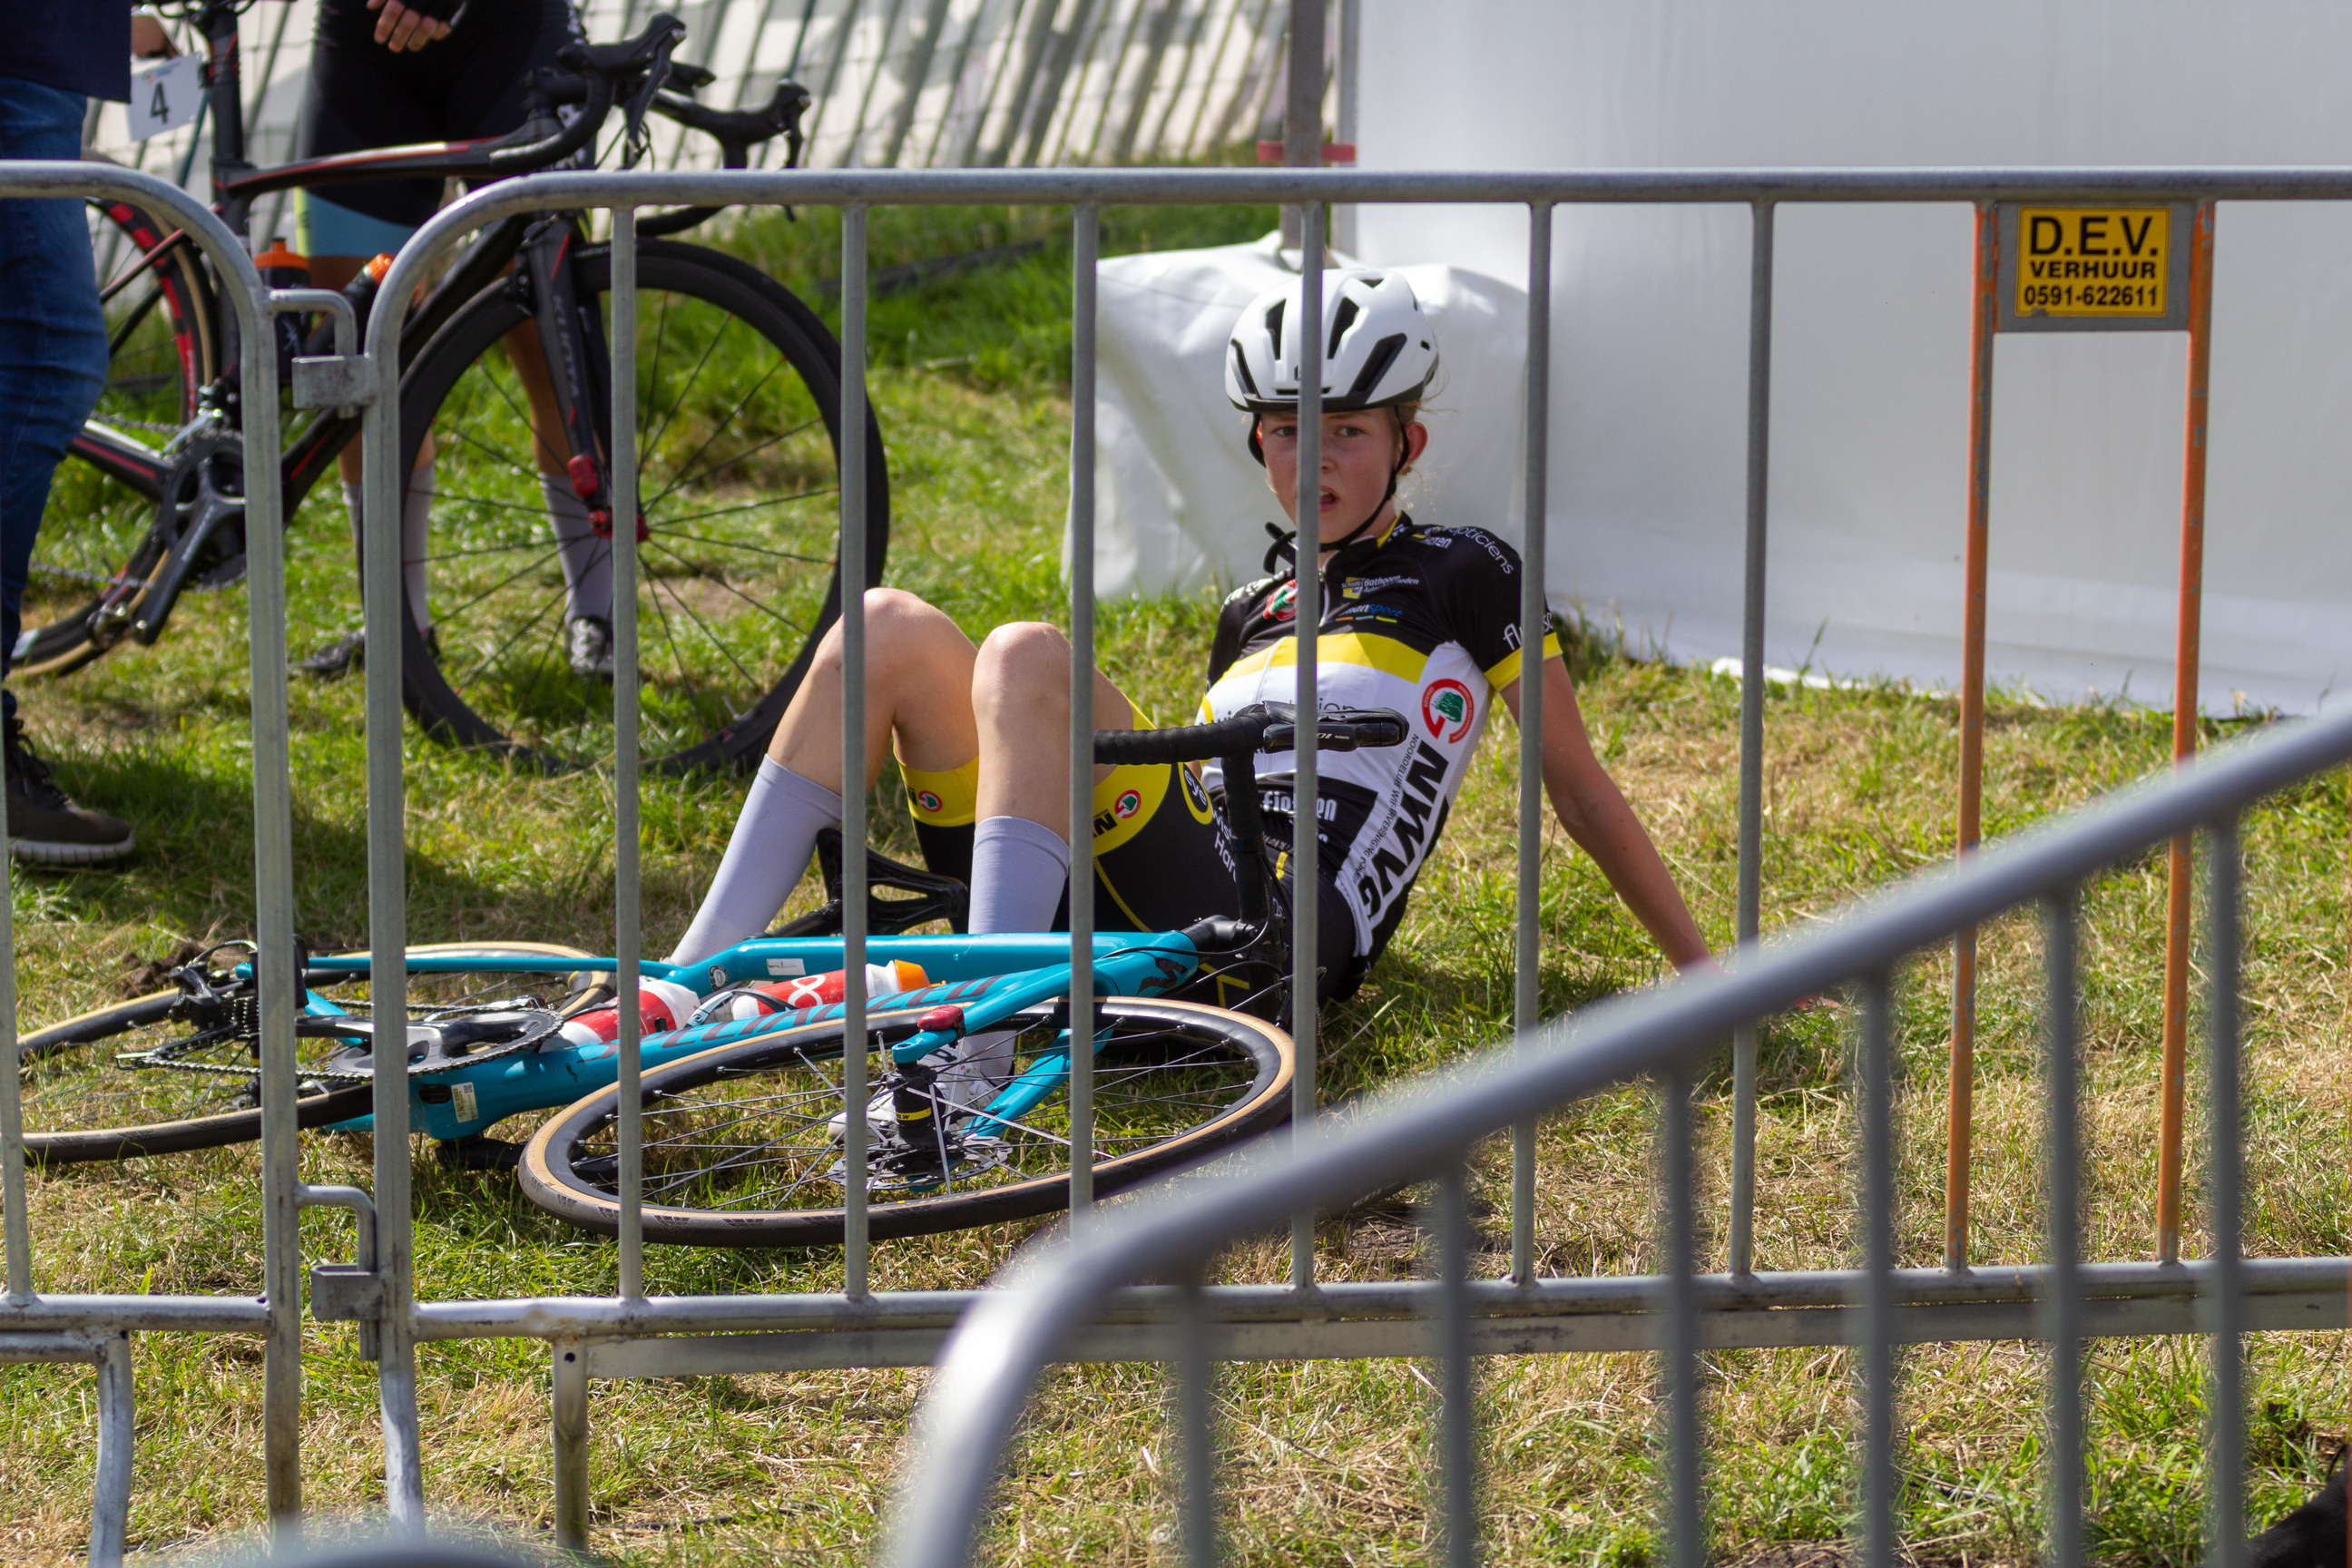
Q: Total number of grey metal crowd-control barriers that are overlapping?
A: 3